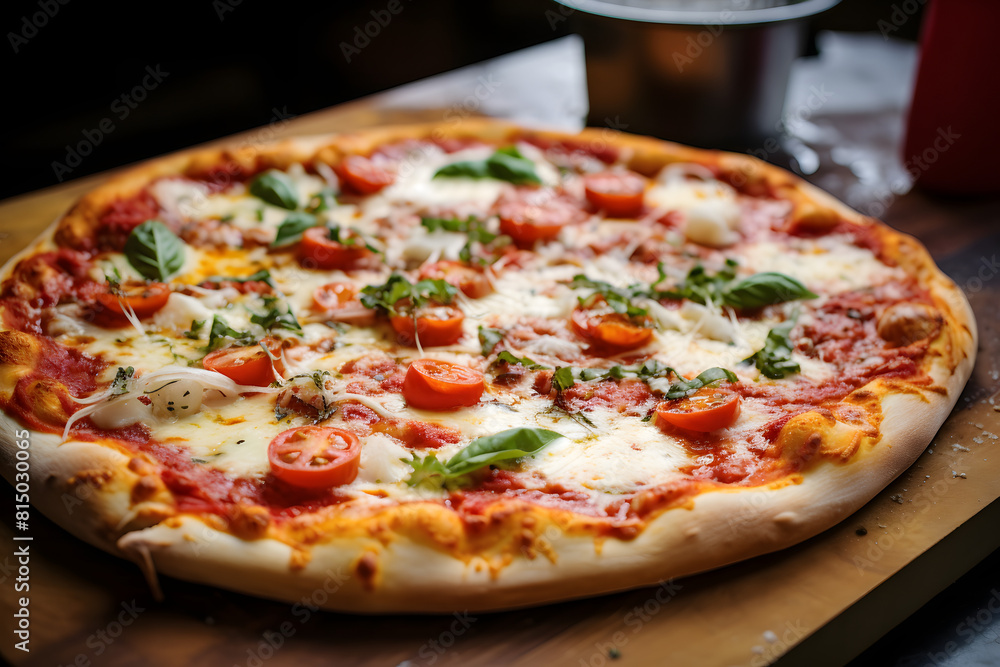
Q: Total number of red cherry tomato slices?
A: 13